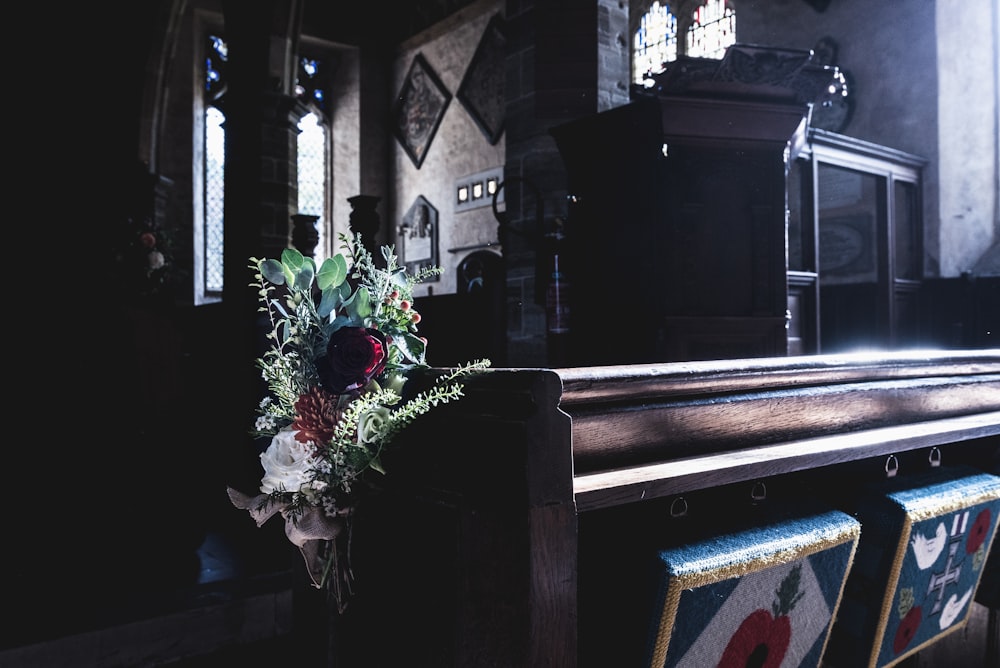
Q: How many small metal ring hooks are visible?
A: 4